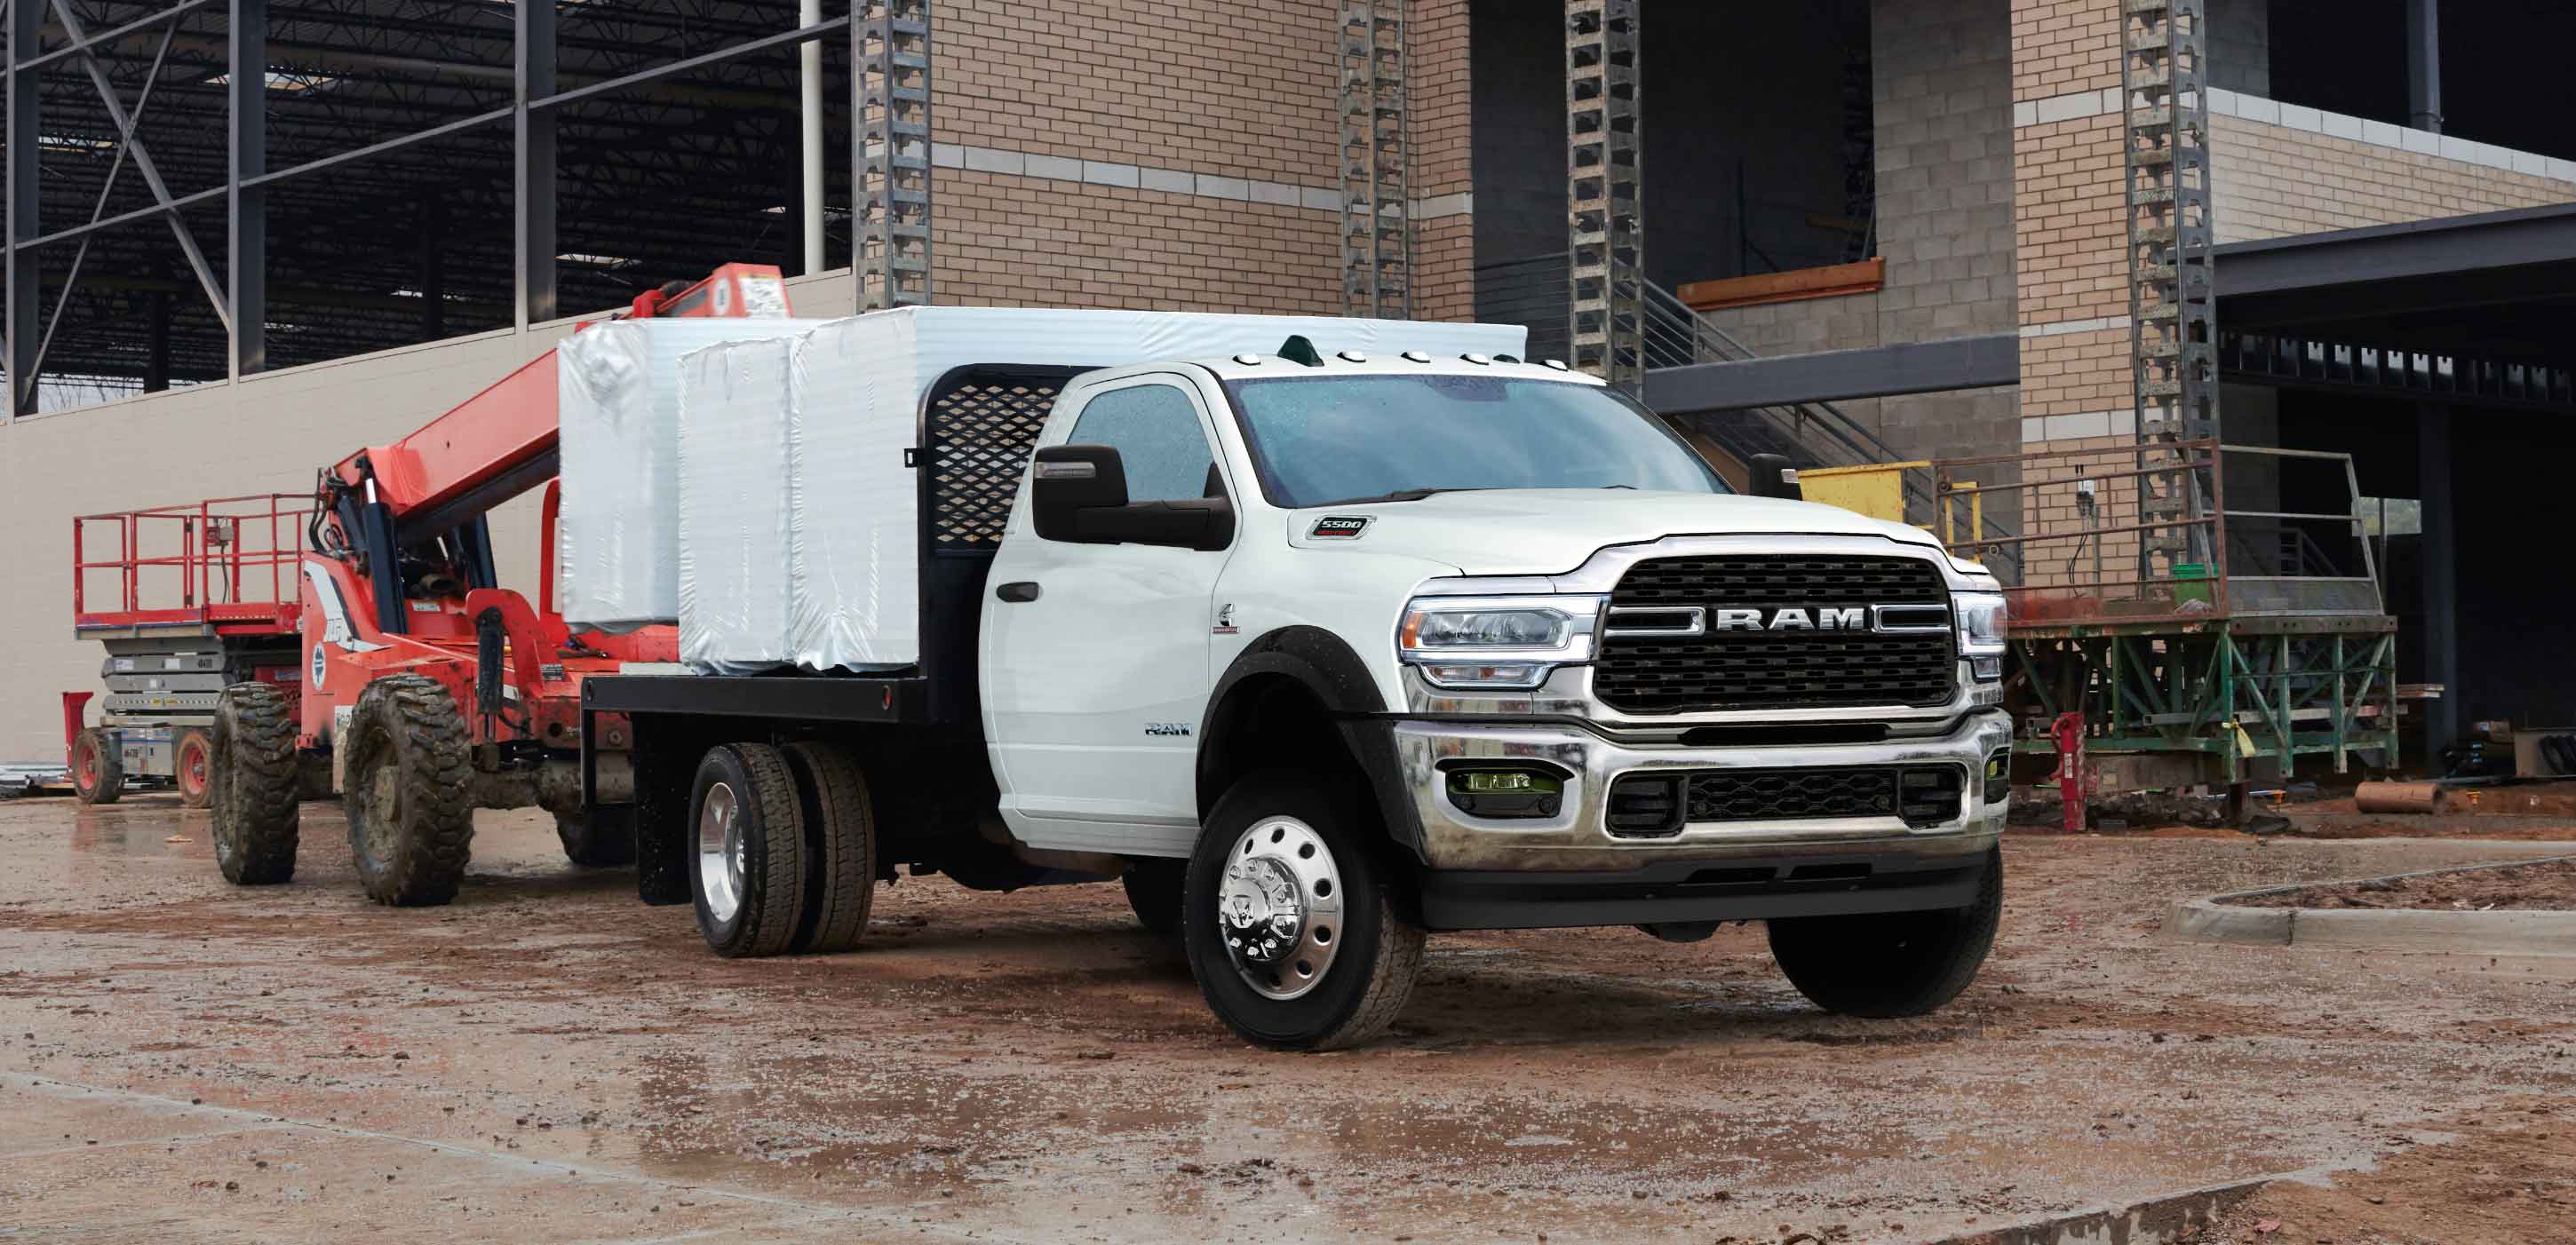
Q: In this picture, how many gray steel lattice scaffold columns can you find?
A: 4